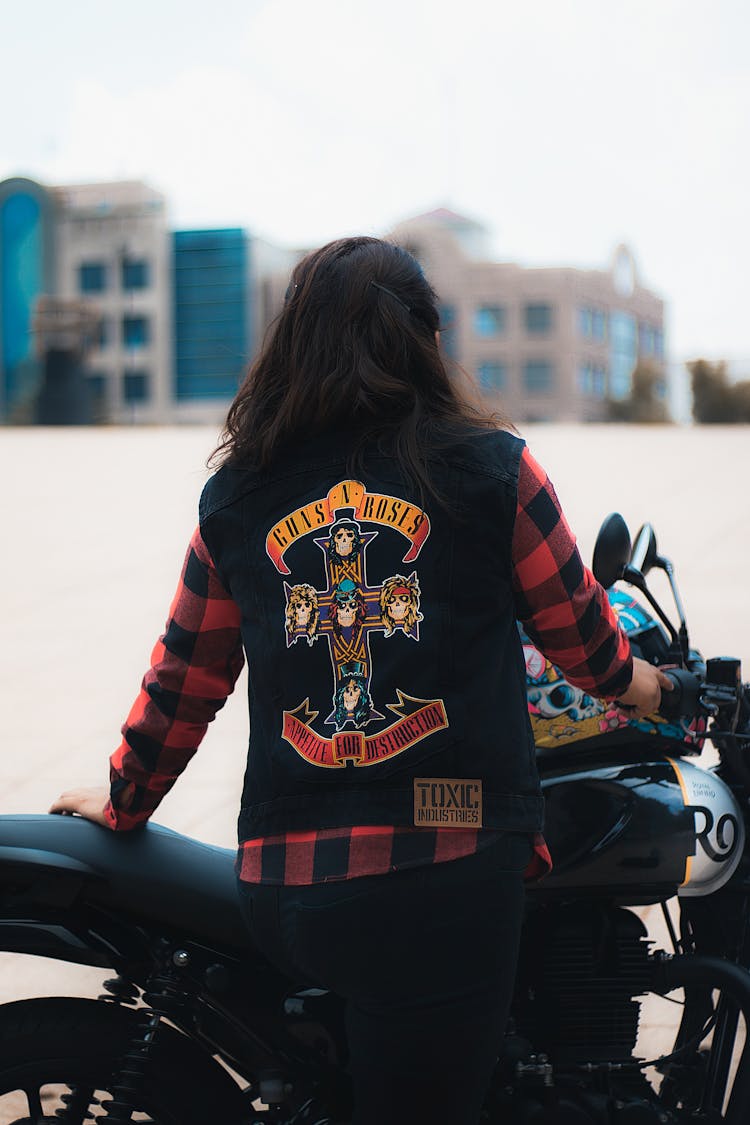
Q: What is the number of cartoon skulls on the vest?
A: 5